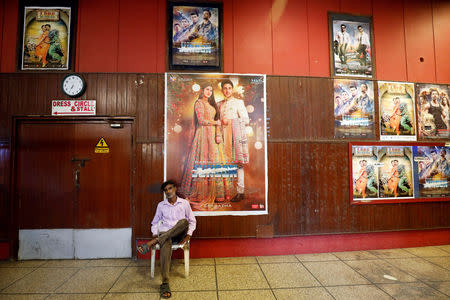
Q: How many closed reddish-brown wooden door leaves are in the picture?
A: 2